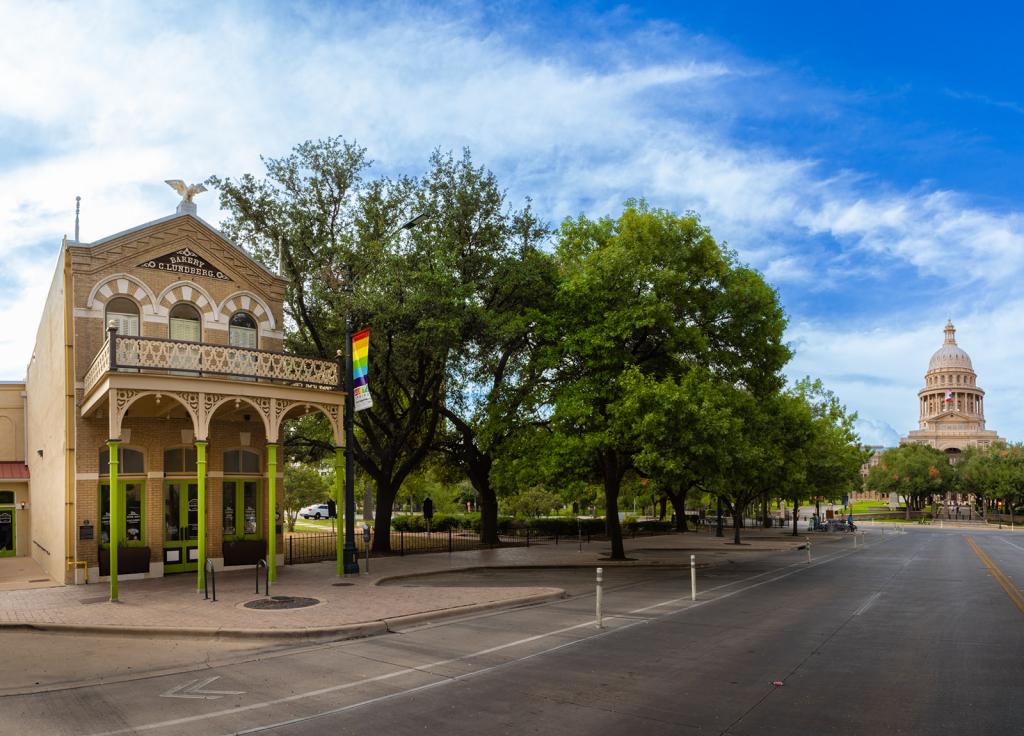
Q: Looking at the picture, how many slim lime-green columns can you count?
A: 4